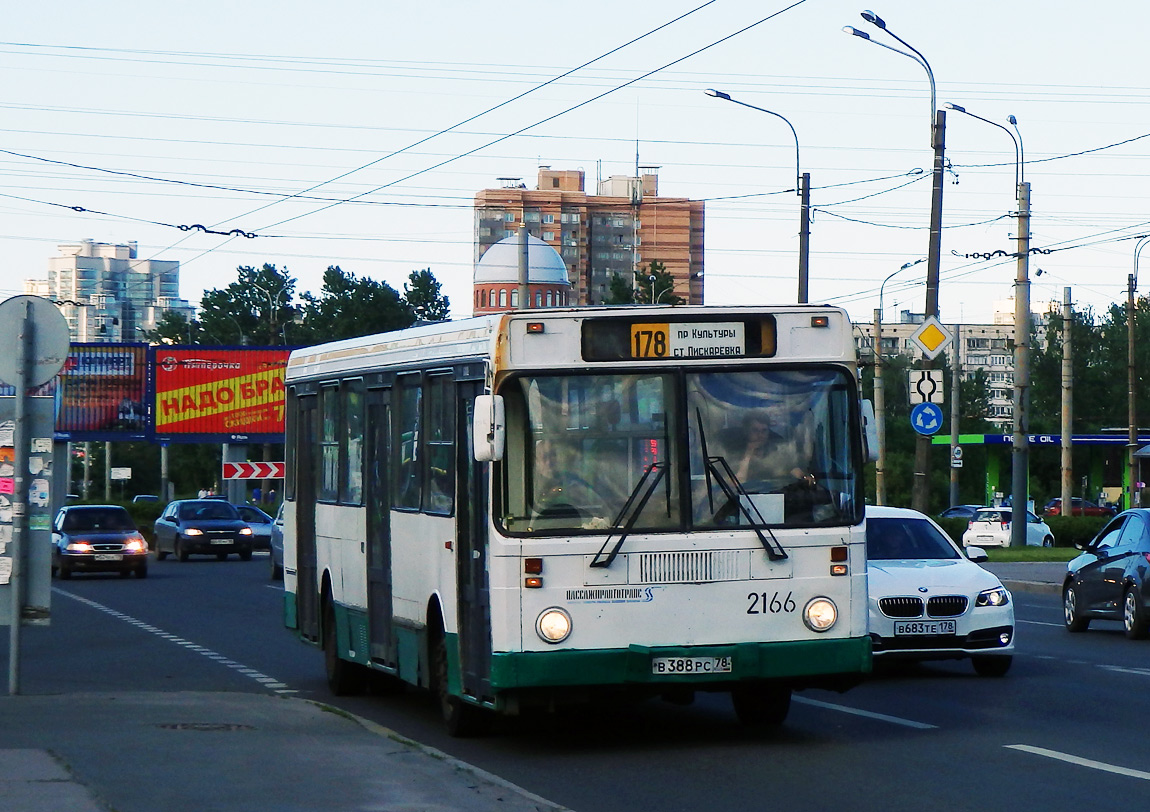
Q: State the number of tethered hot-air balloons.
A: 0